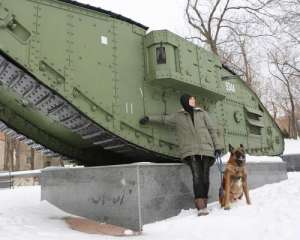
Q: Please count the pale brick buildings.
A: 1